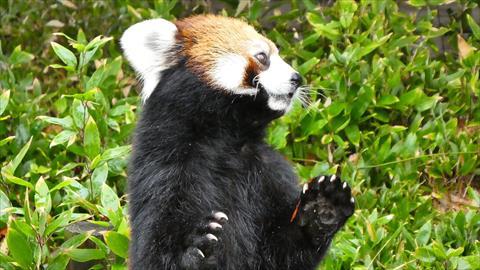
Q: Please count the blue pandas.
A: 0